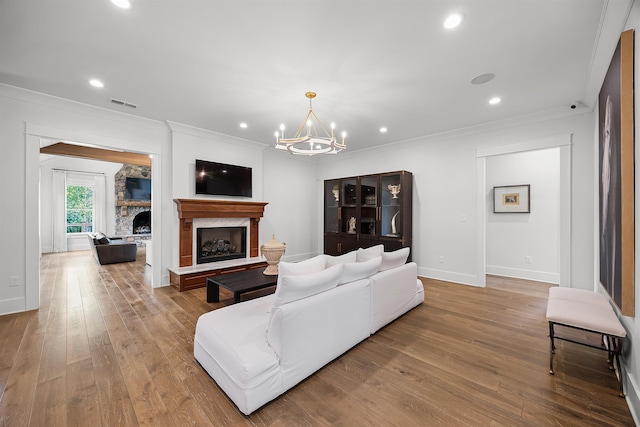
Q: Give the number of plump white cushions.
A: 6